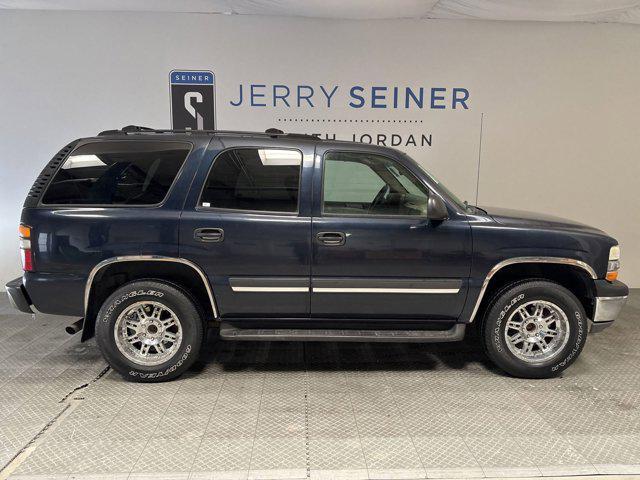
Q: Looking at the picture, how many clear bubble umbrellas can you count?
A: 0